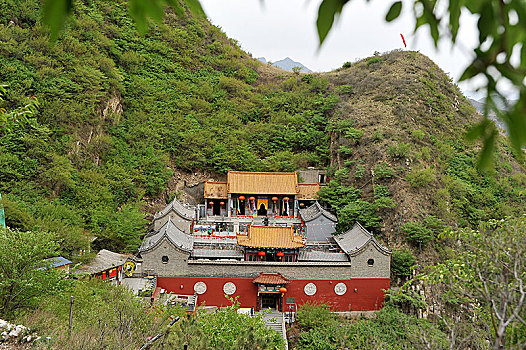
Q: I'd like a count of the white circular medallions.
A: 4